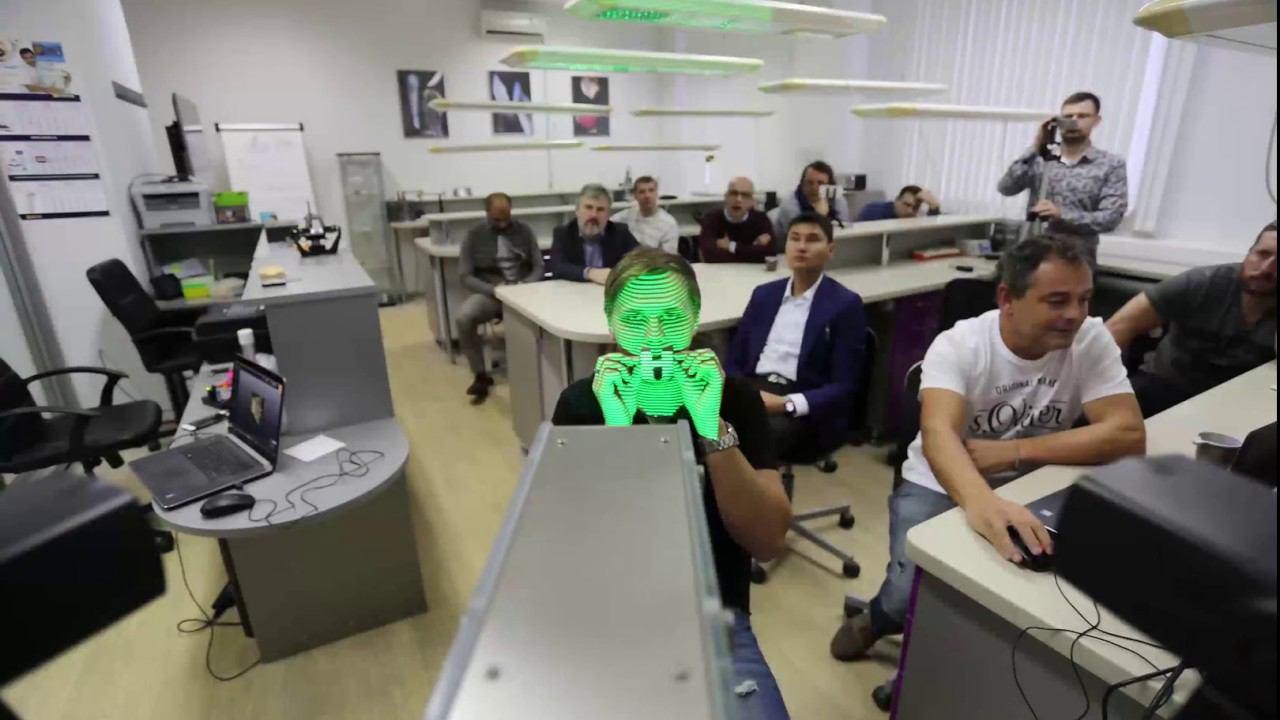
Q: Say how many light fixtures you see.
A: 9